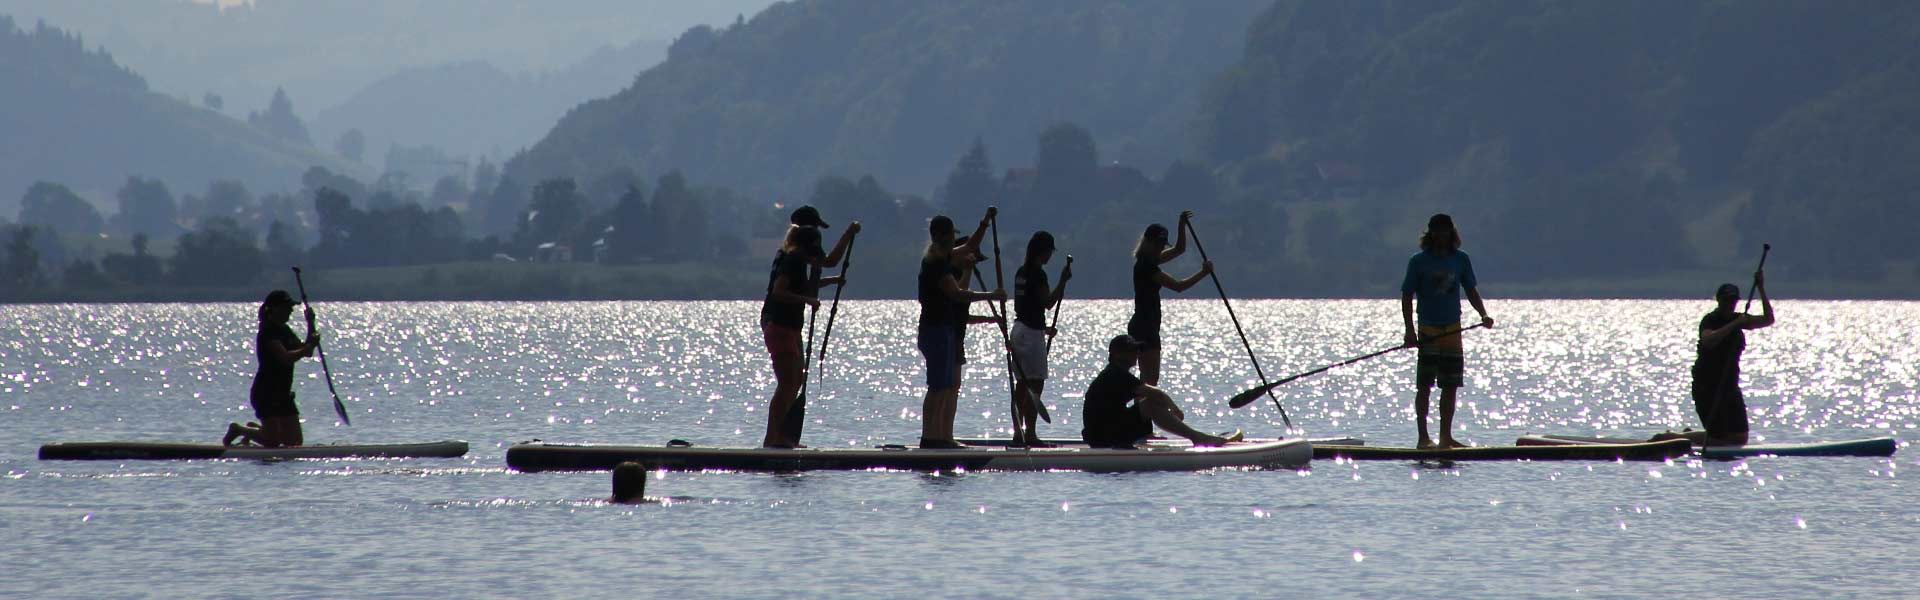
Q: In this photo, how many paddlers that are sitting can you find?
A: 1